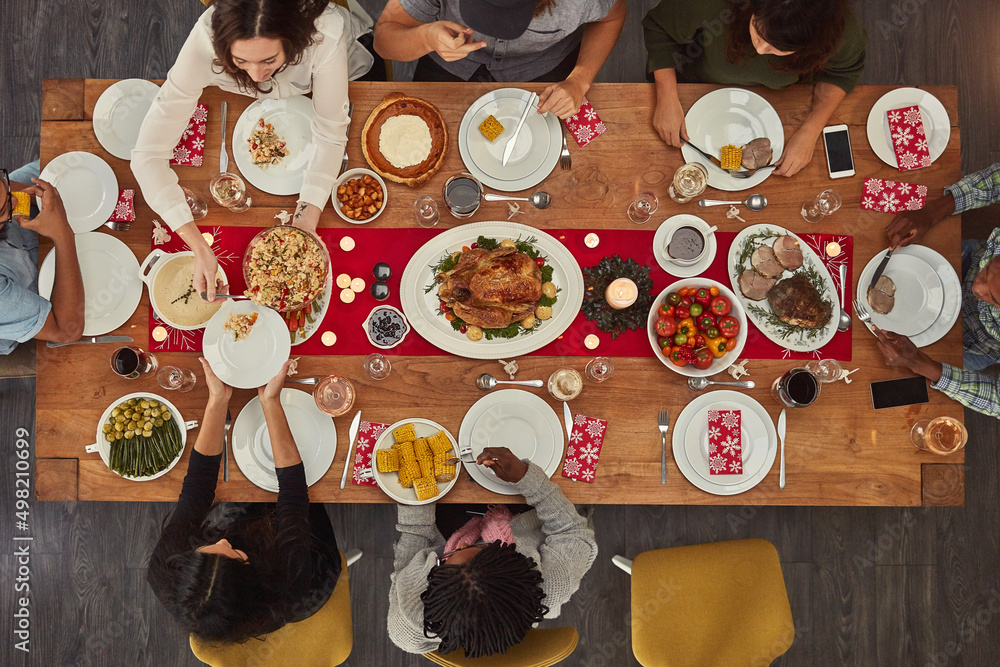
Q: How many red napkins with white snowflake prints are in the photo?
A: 8